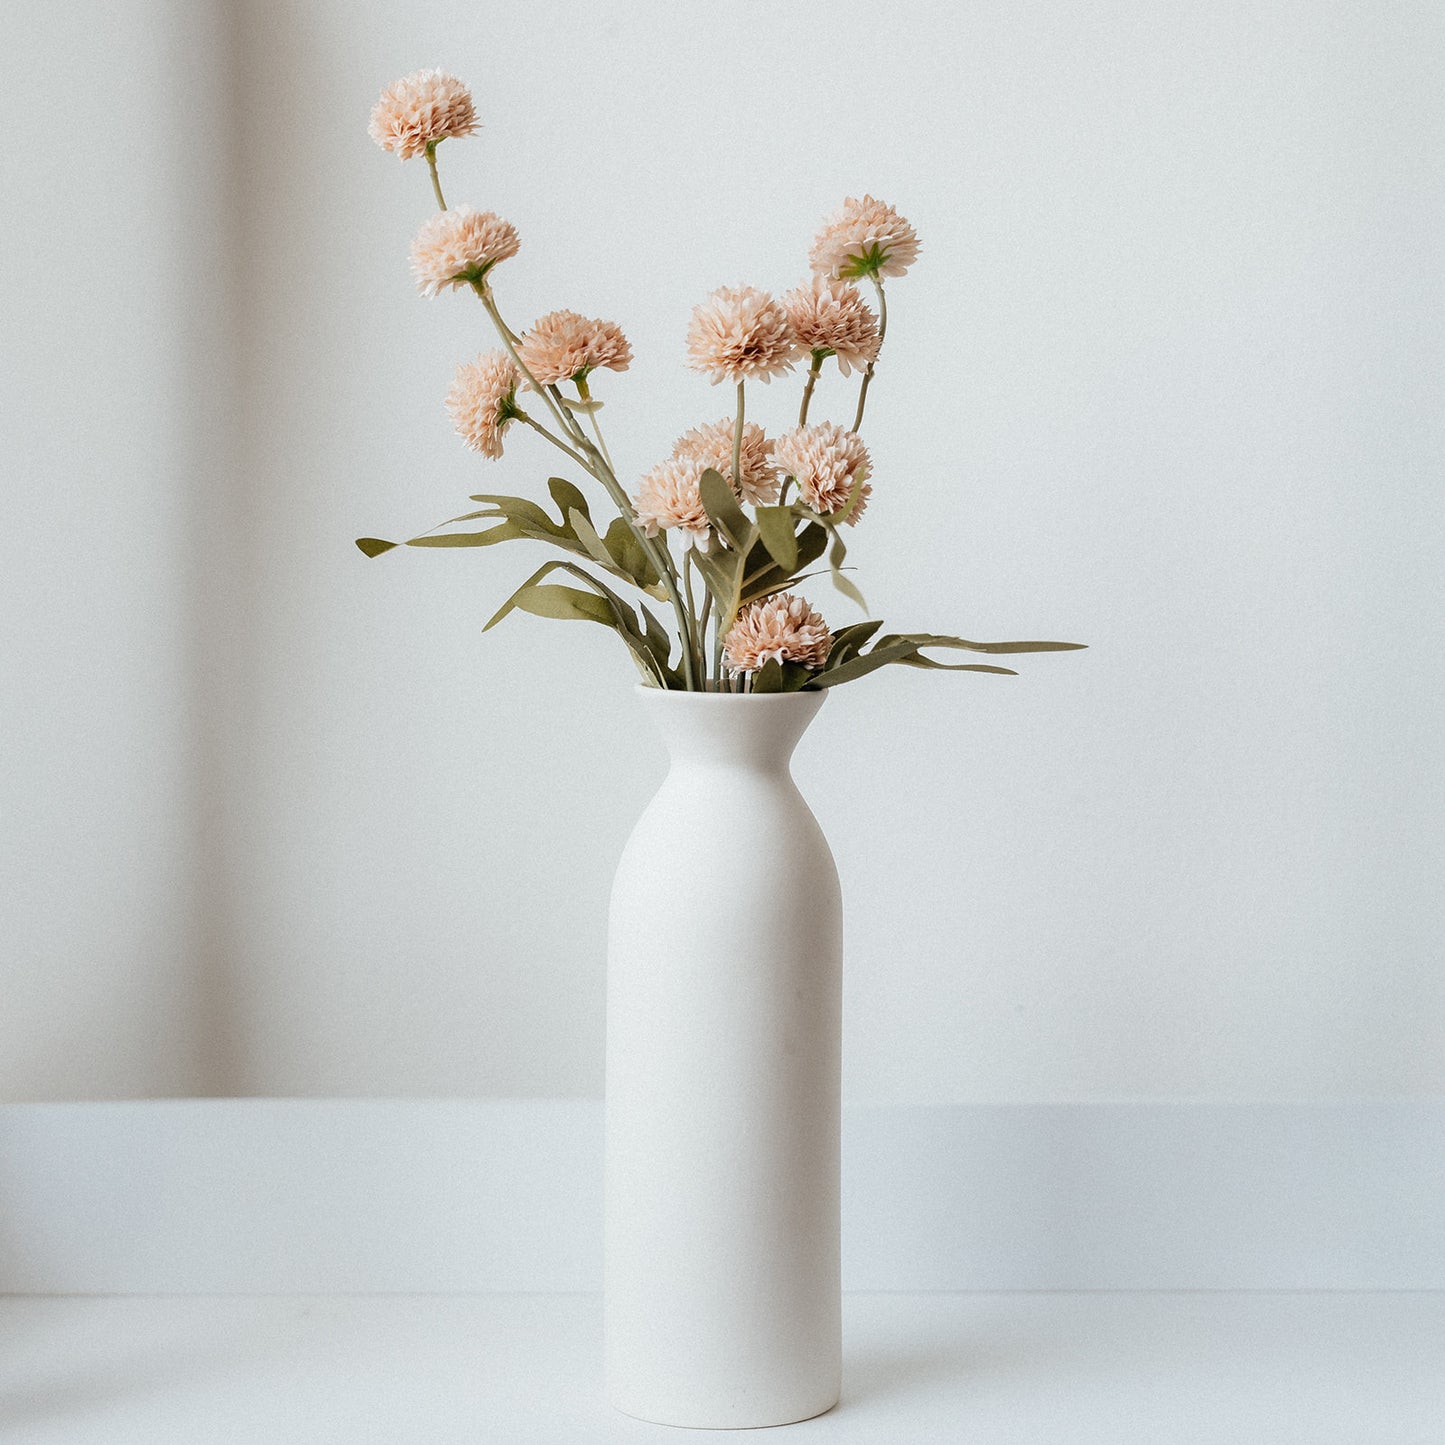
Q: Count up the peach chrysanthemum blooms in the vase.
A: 11